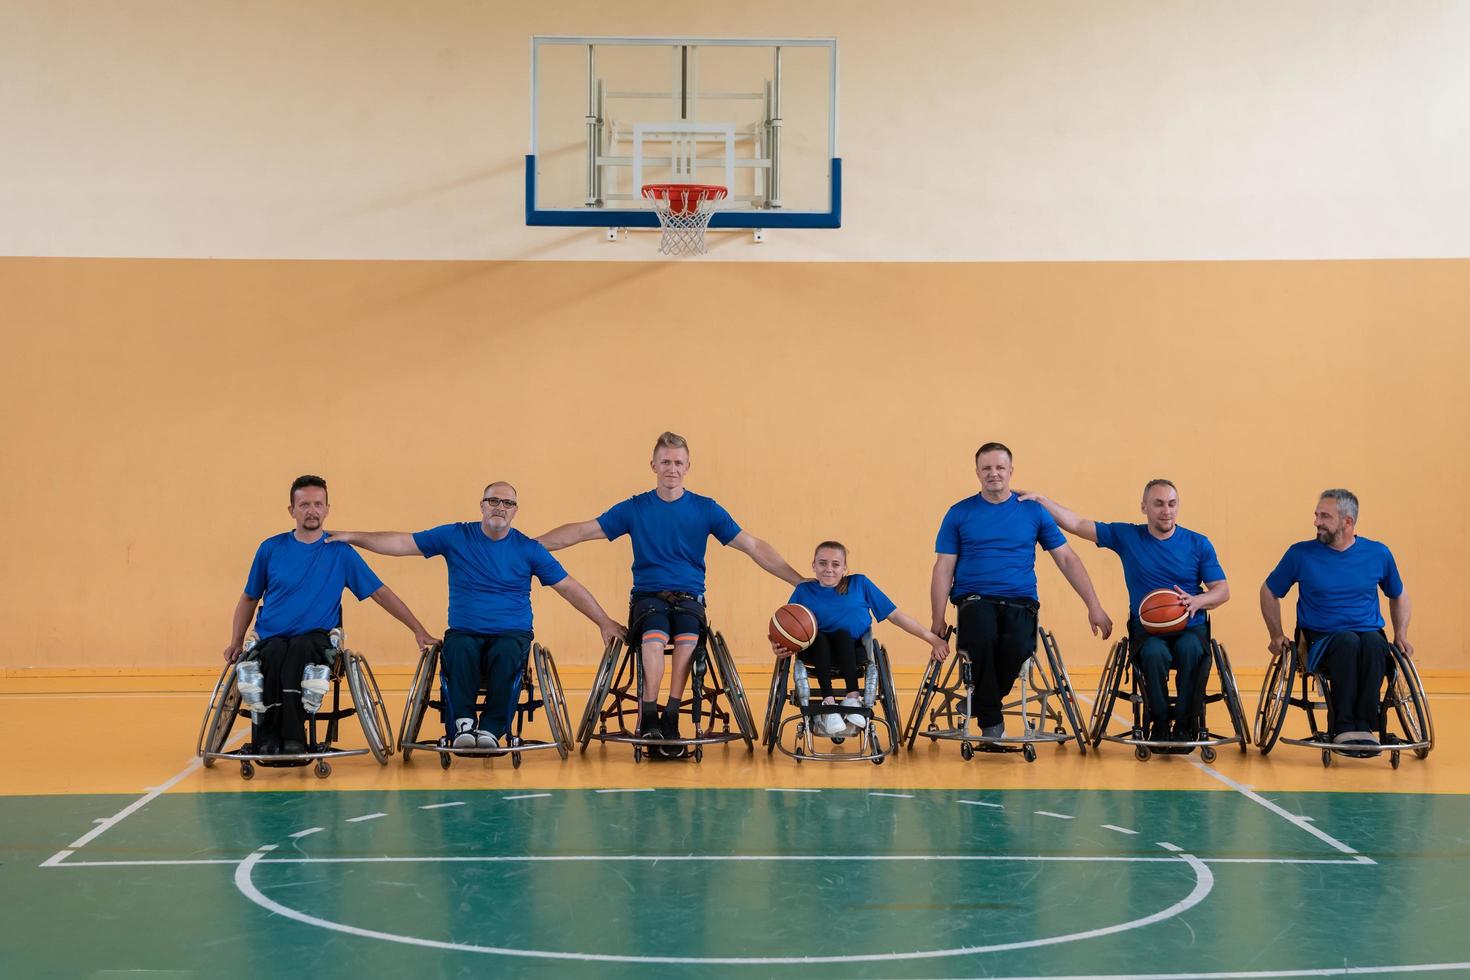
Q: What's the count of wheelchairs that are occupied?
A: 7